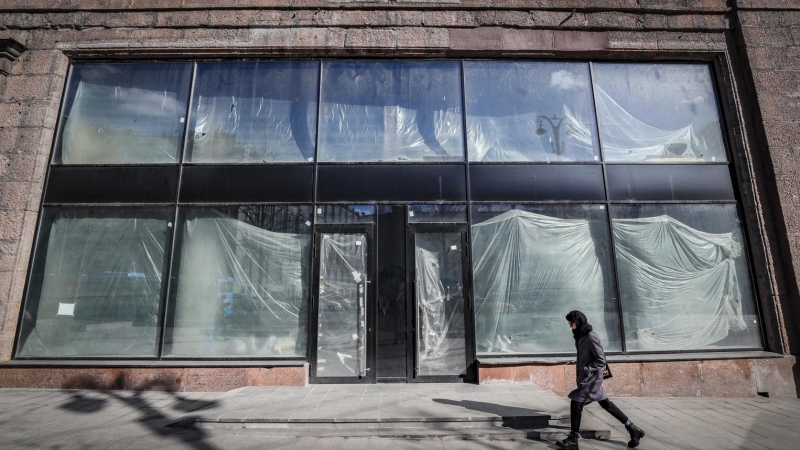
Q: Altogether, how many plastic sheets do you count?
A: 11